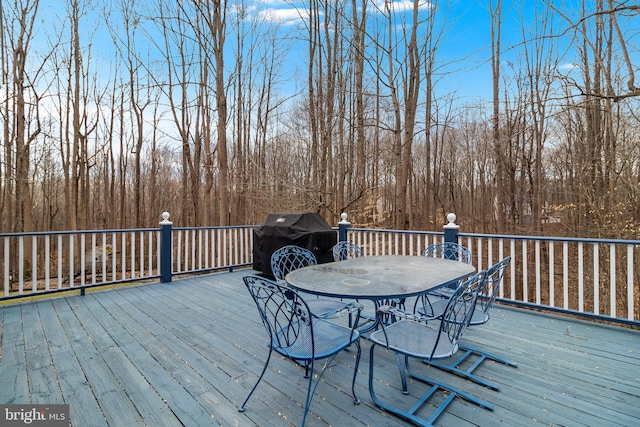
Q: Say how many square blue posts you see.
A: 3